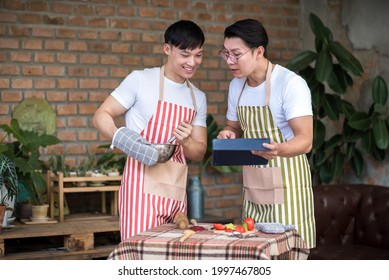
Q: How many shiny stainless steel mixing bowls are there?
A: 1